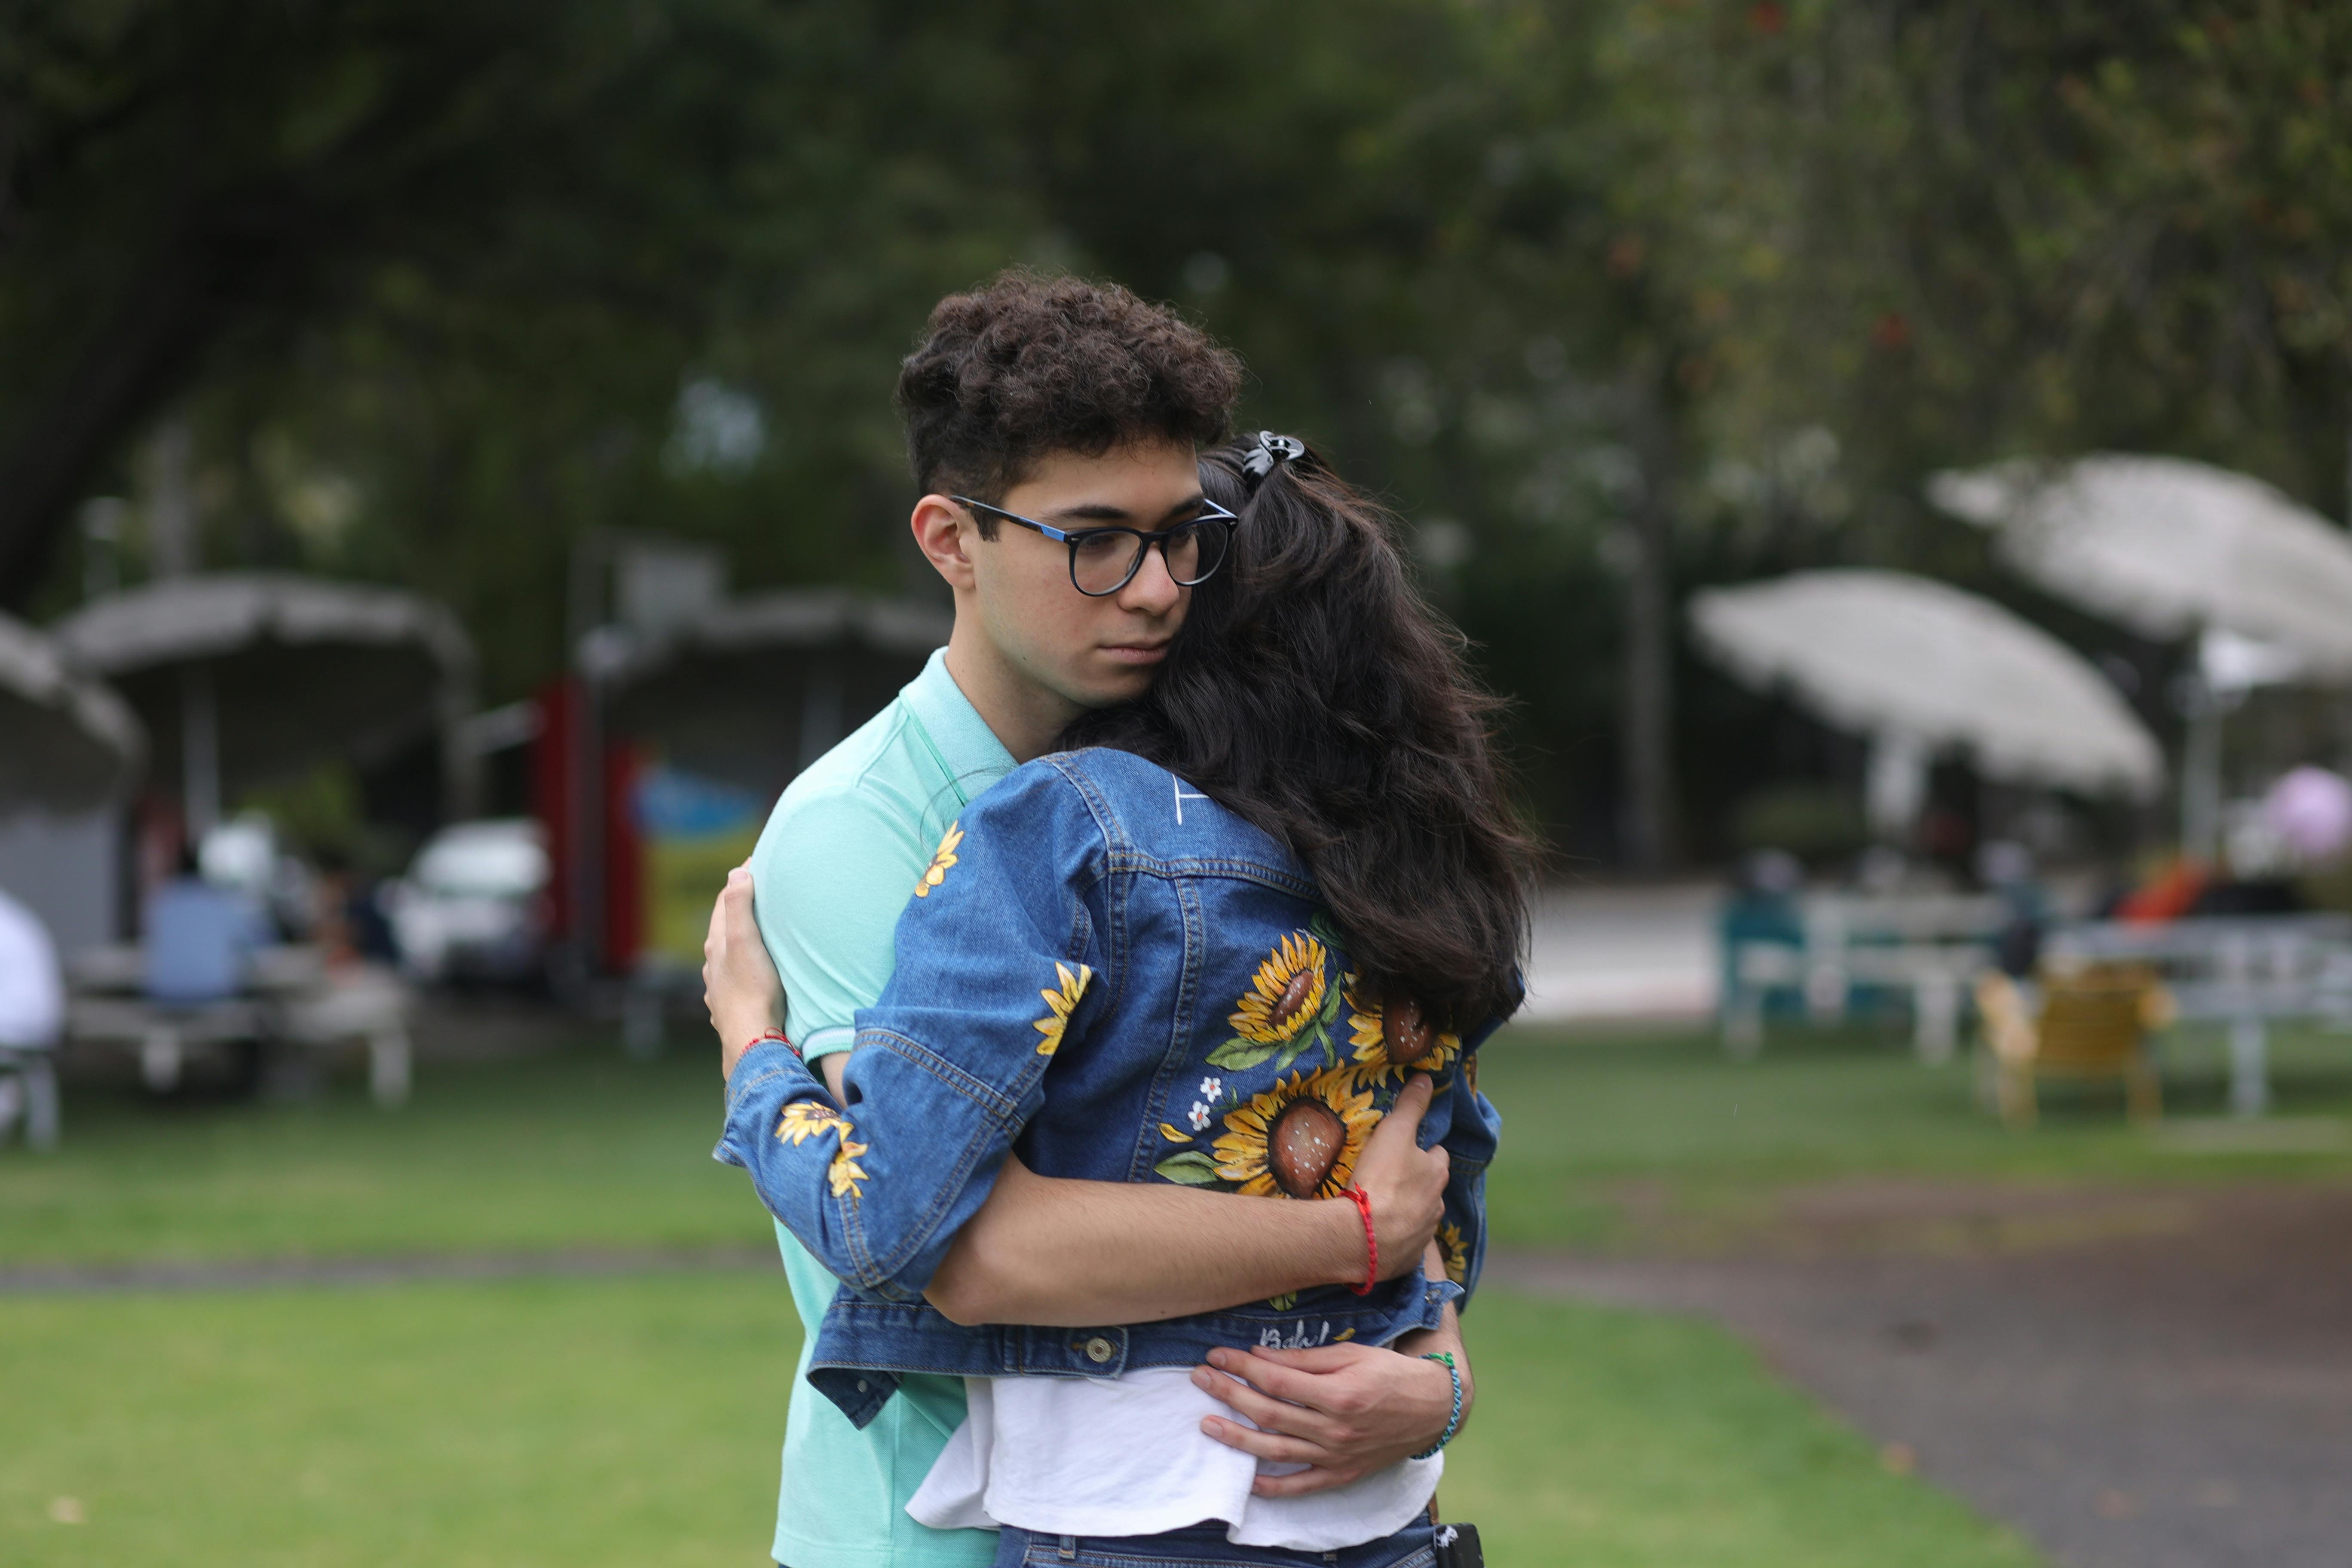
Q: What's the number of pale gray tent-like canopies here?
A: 5